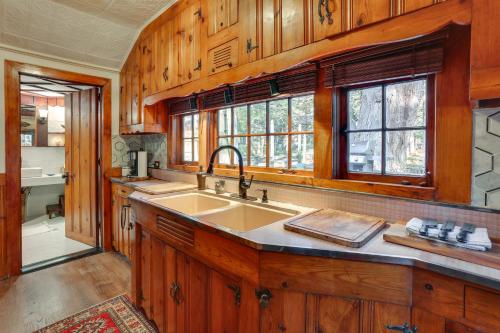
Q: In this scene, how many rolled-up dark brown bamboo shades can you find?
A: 3